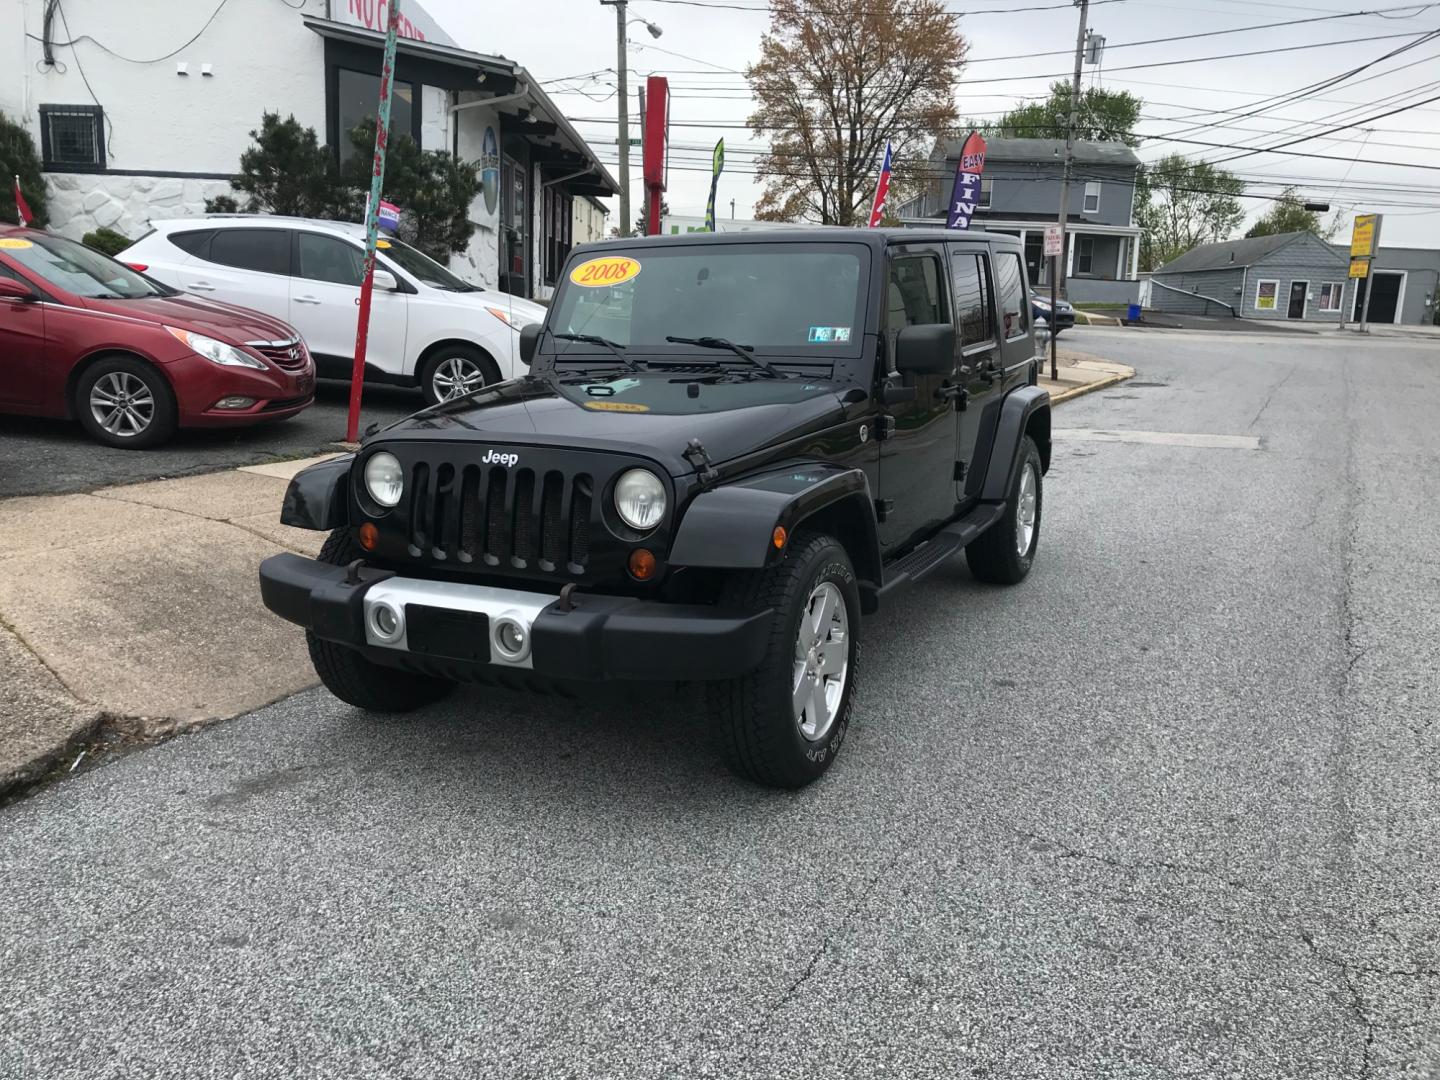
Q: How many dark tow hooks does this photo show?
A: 2